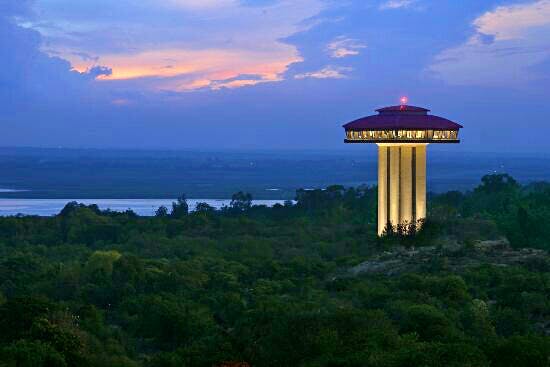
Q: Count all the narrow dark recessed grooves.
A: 3